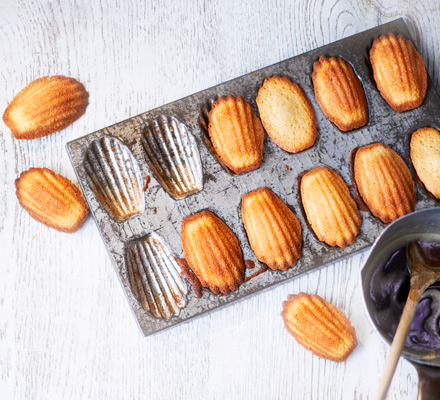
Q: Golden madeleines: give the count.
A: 12